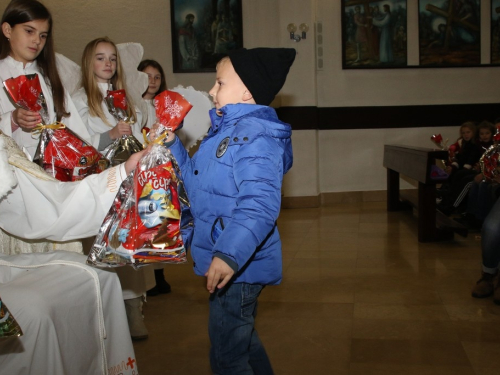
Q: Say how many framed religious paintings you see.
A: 4